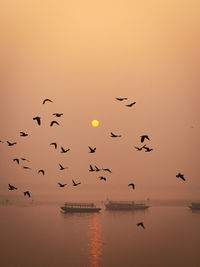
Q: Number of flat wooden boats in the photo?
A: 3